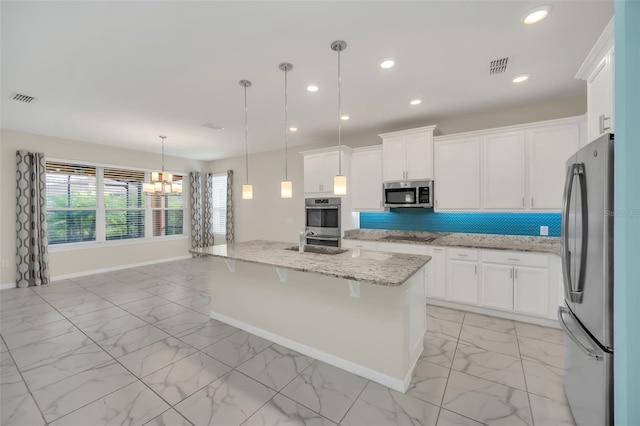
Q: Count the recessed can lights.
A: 7